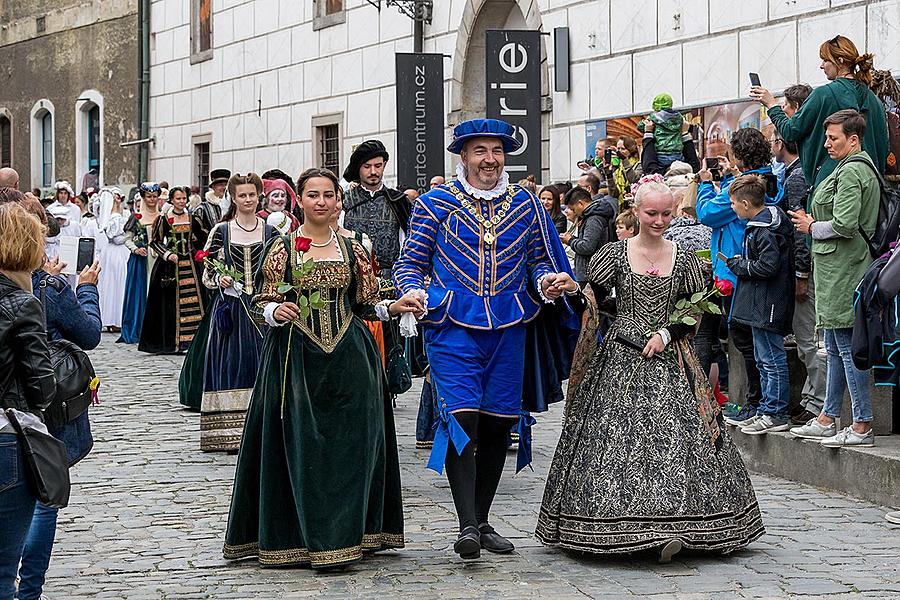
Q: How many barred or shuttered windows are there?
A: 2